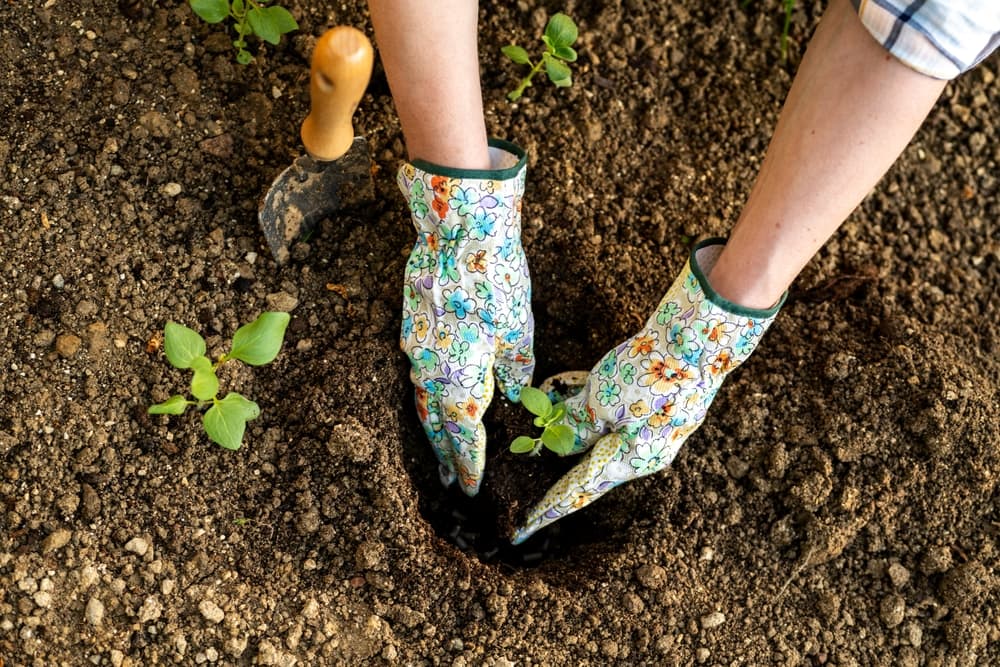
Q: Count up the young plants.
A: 4